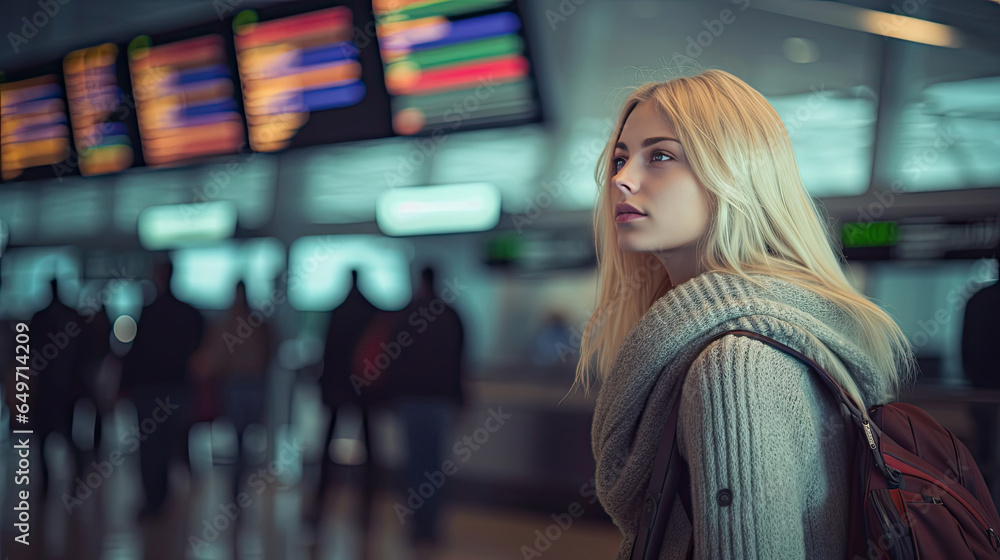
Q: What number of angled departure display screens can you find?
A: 5